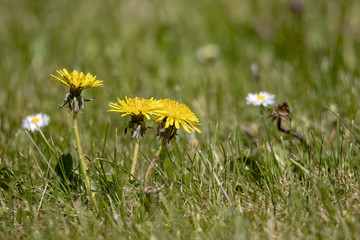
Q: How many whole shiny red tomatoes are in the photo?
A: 0